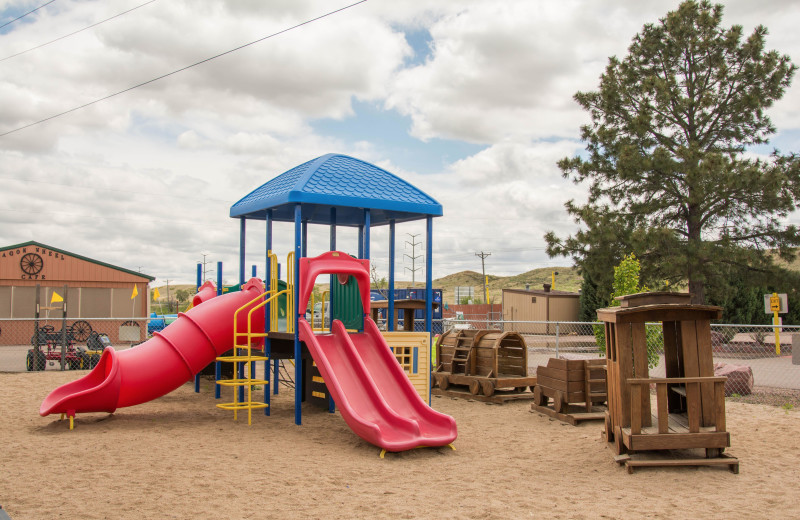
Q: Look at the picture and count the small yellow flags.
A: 3